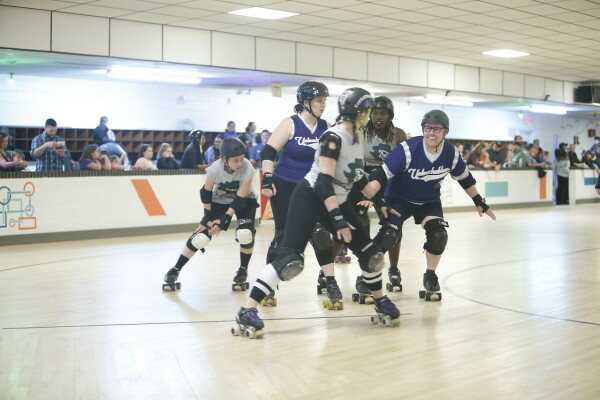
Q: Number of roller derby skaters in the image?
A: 5